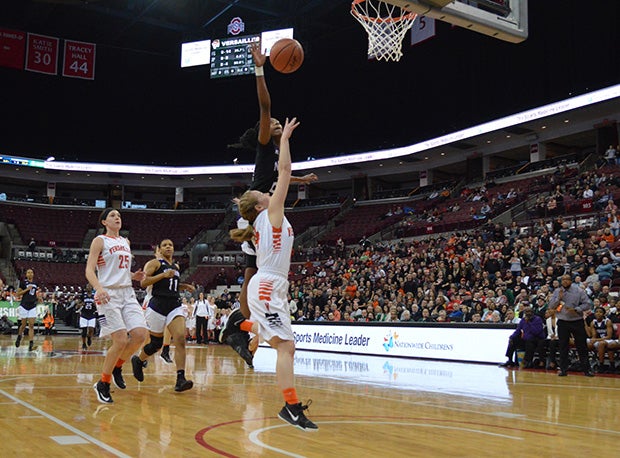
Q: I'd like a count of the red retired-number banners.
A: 2